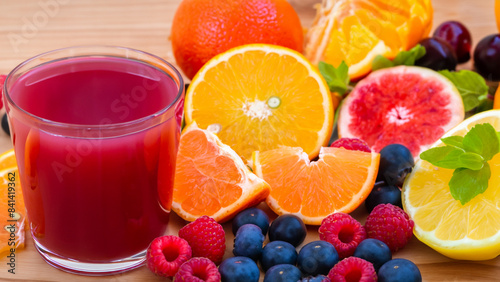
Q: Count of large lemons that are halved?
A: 1